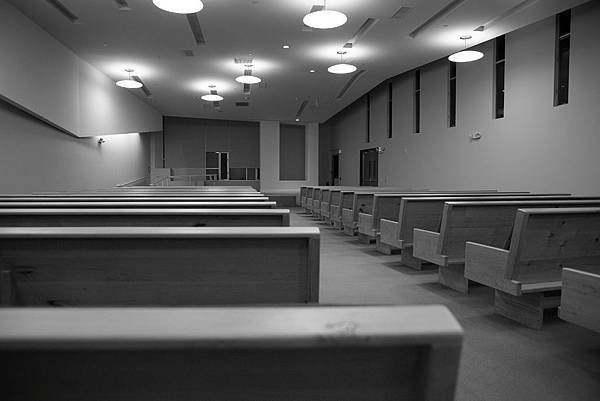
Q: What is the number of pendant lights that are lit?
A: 7